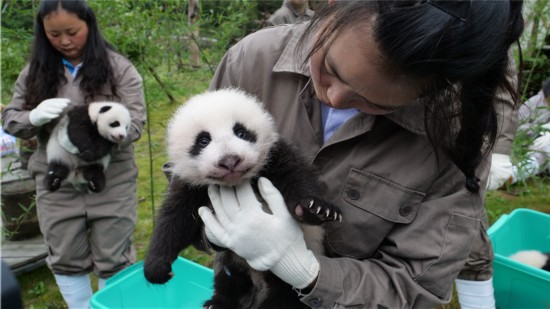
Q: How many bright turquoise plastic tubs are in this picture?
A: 2